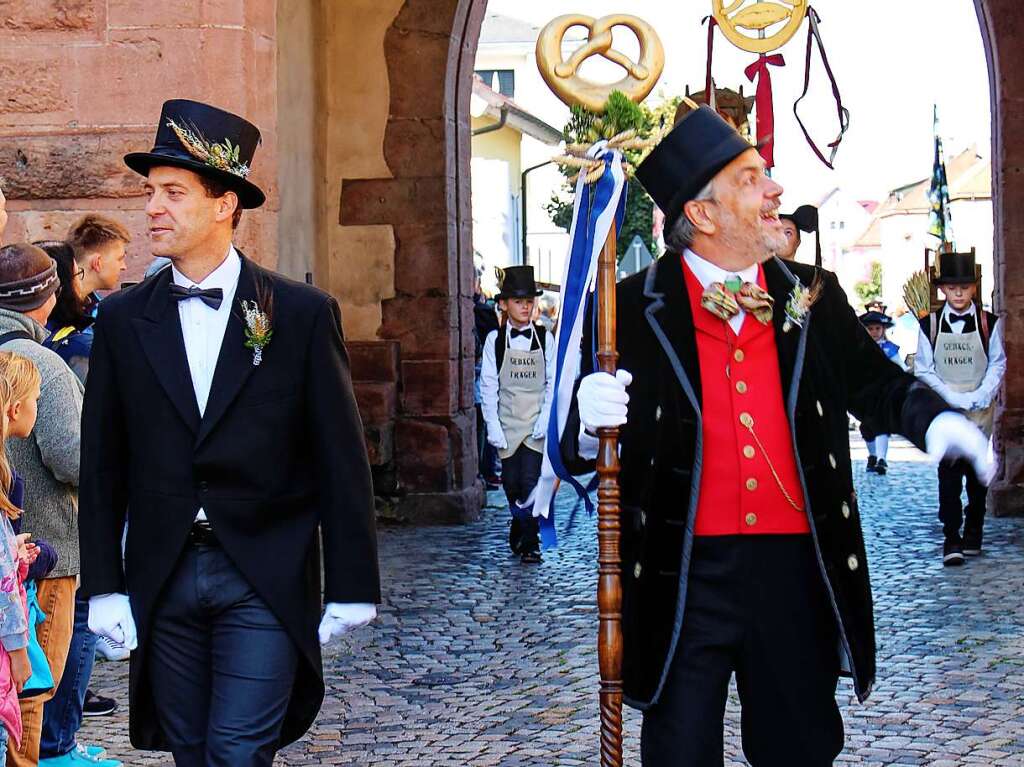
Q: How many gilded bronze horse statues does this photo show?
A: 0